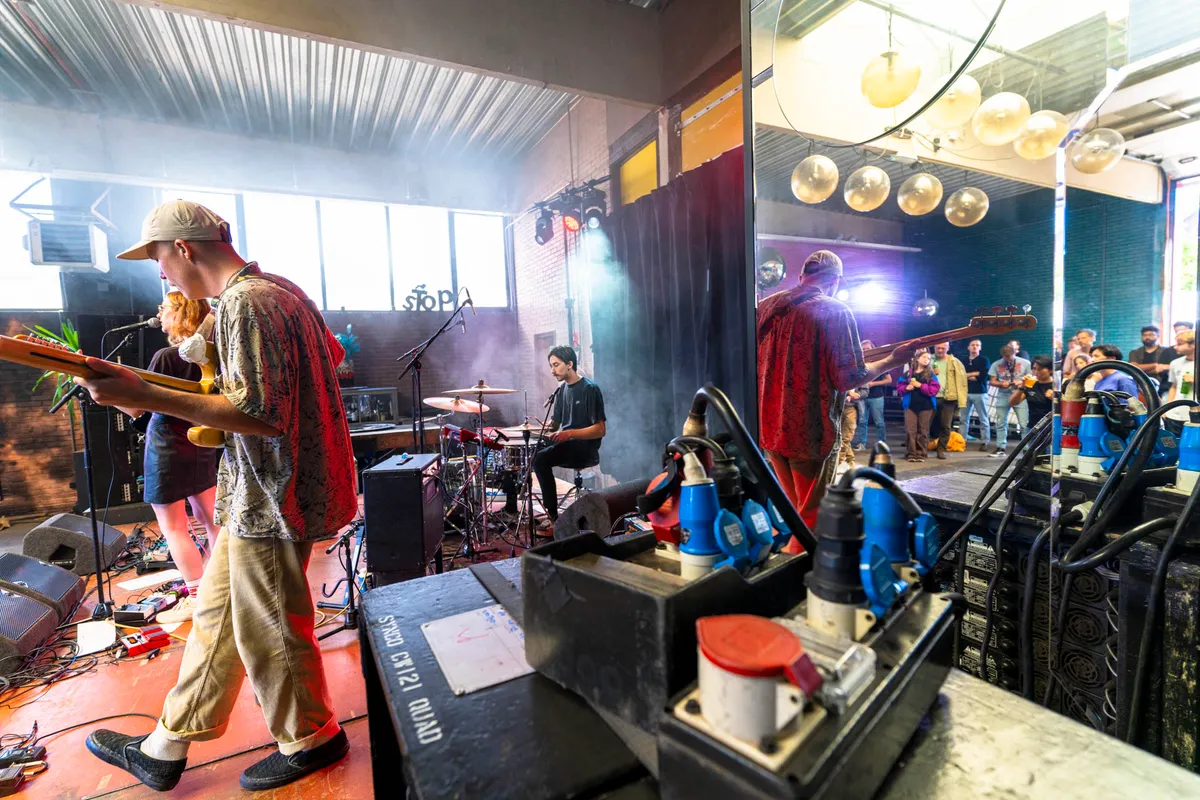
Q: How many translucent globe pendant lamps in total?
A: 9